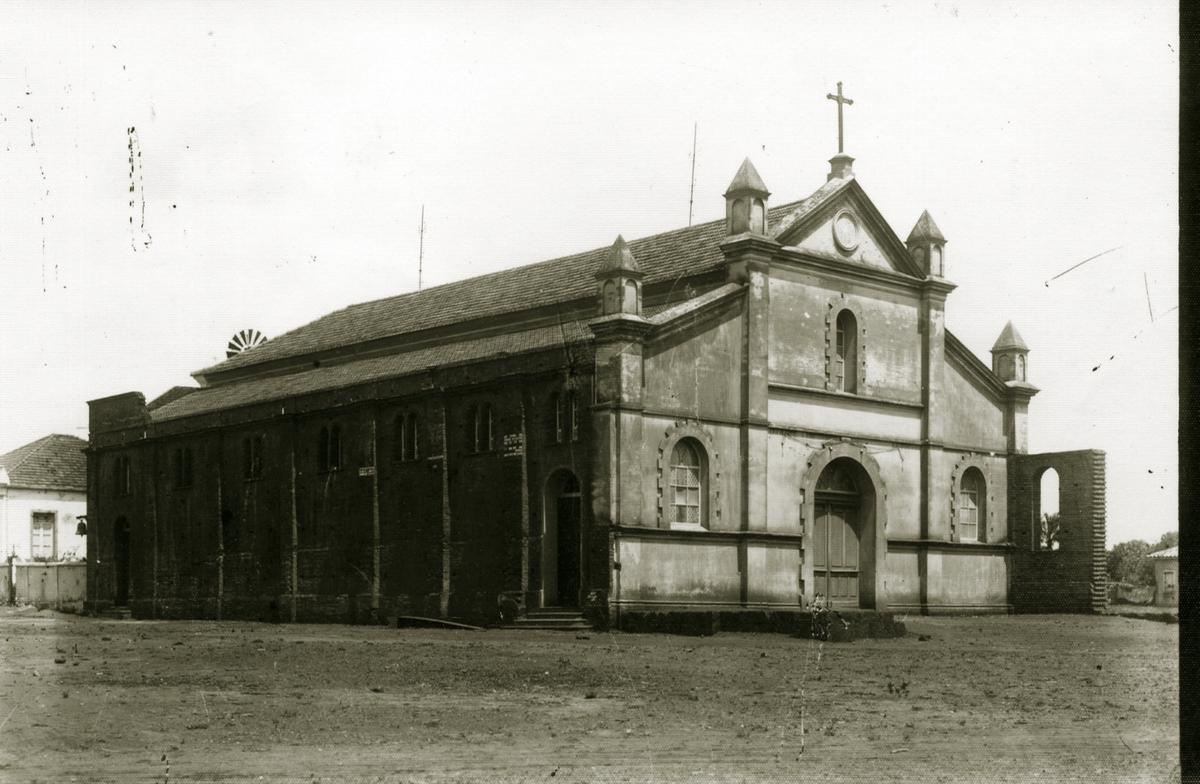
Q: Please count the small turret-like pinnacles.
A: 4